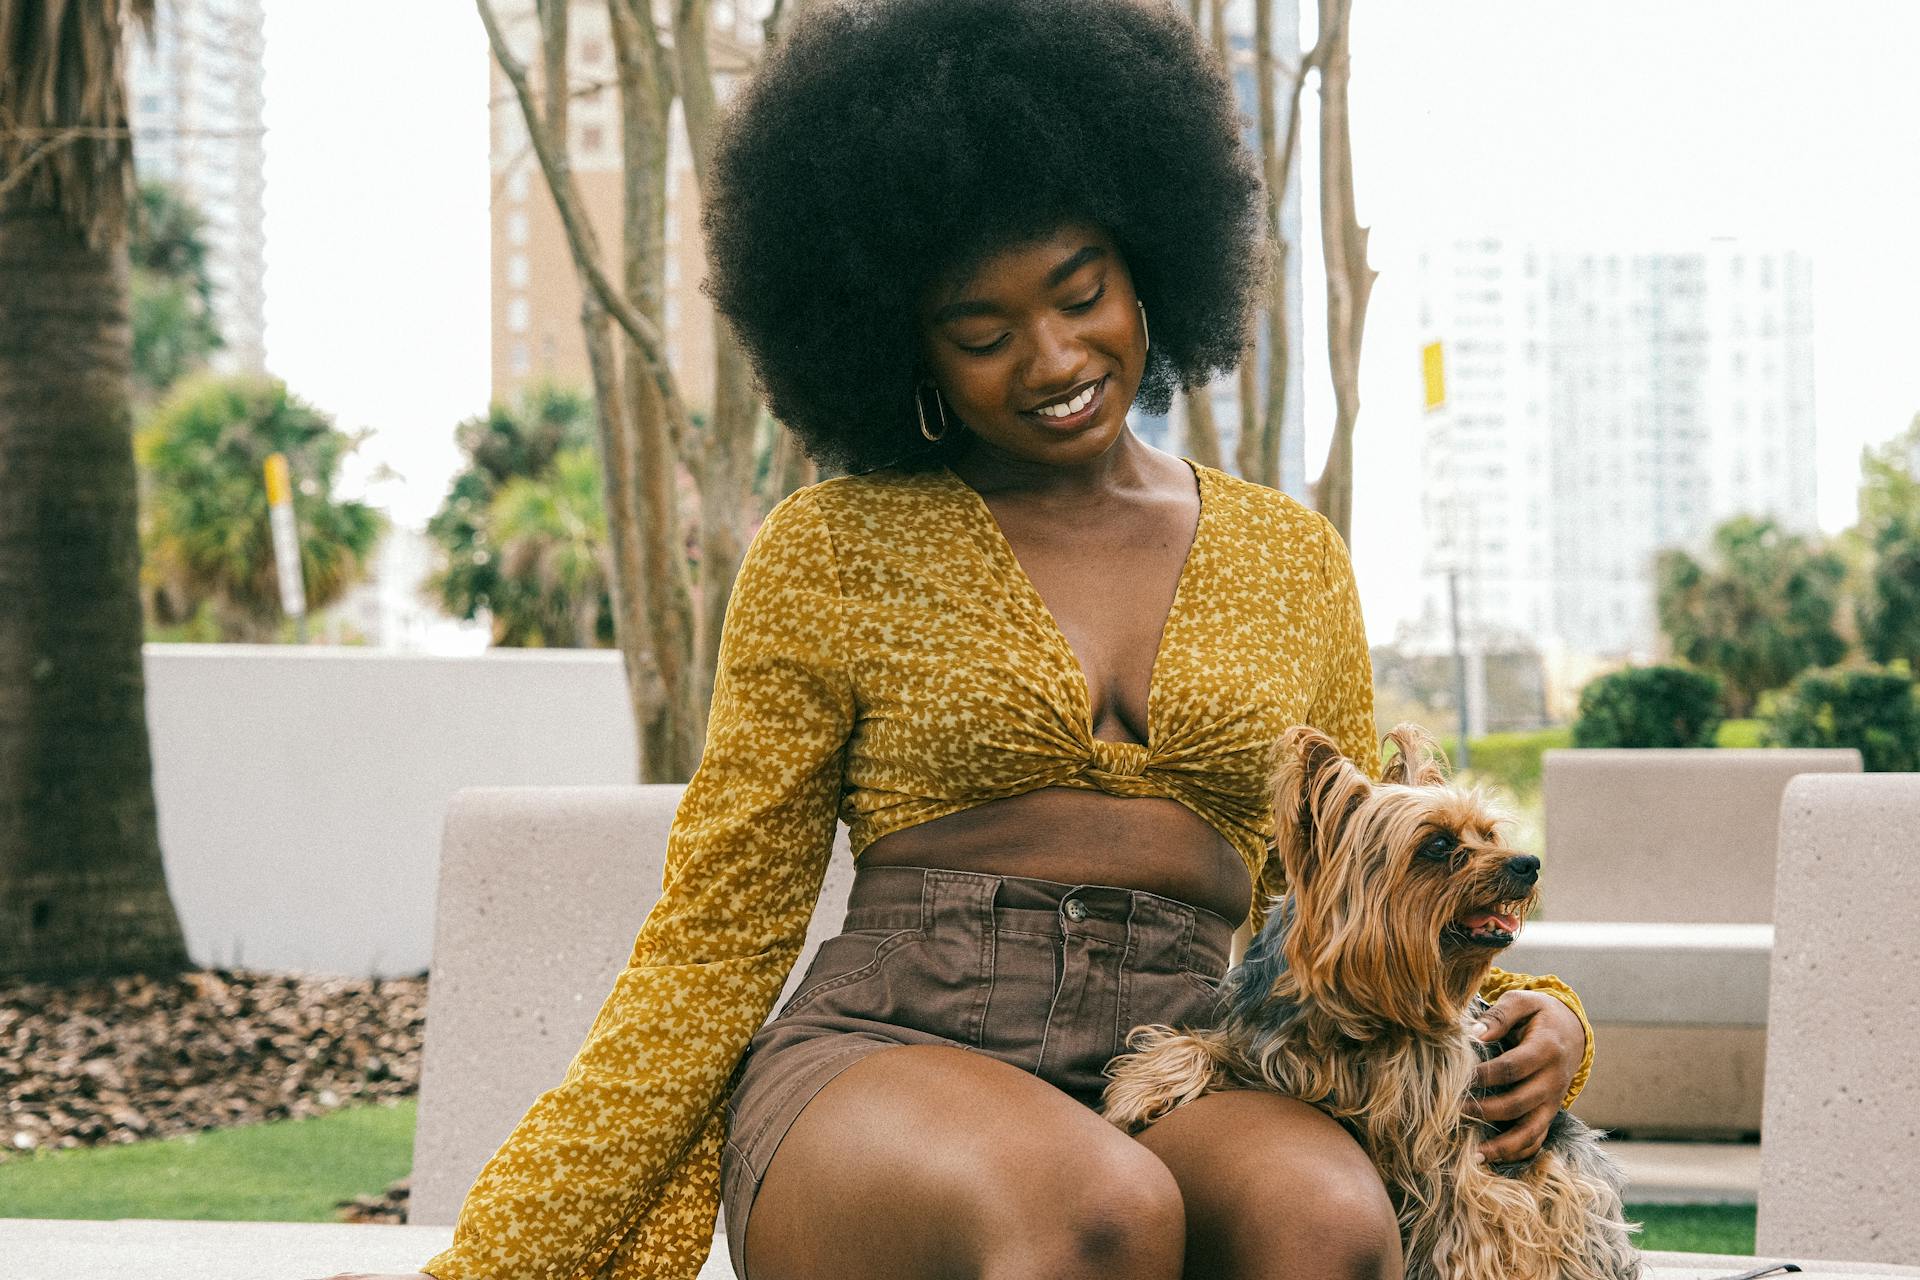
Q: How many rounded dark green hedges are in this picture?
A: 2